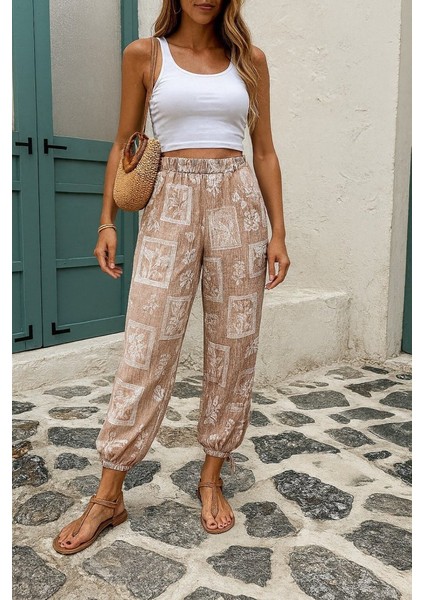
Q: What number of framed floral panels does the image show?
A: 11